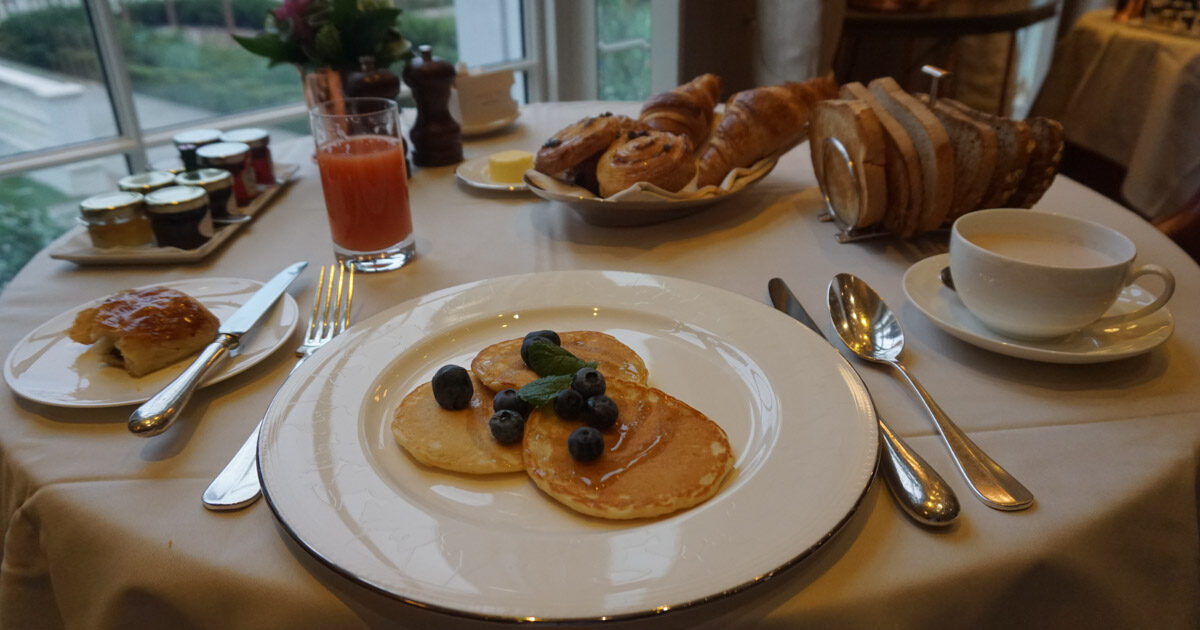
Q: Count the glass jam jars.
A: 7